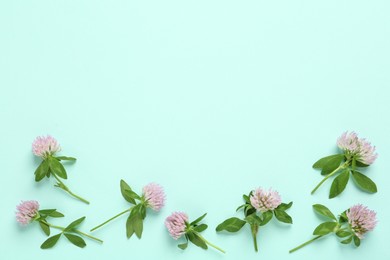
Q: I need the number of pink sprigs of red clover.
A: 7